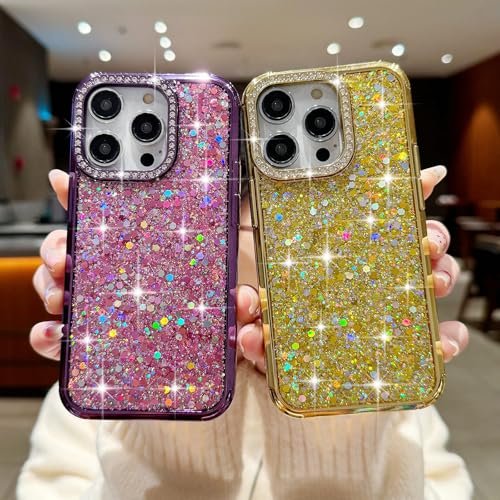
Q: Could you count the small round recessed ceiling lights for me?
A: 9